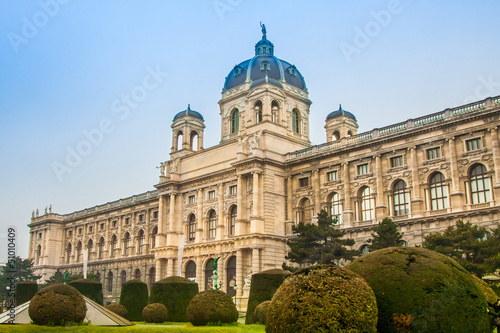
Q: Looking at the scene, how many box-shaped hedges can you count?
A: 5